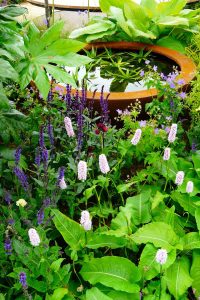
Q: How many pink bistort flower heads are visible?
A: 12